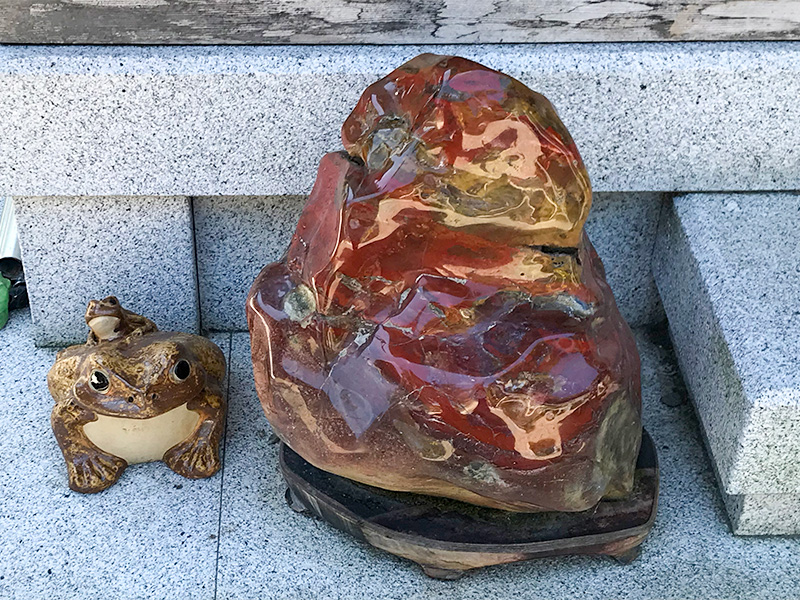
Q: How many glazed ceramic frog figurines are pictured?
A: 2